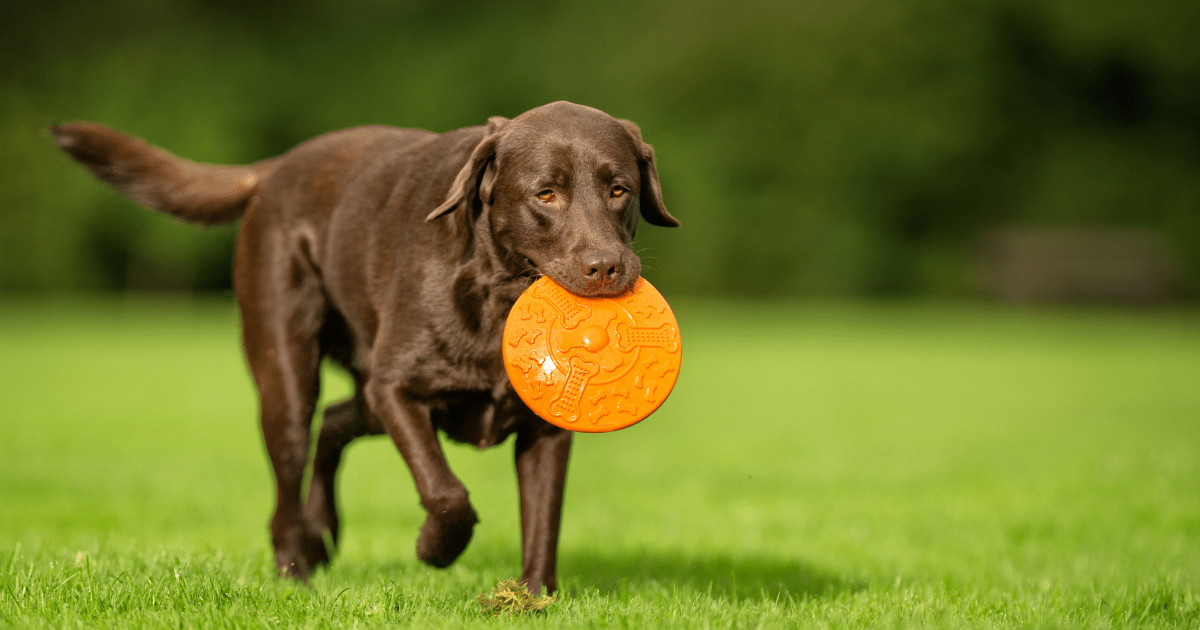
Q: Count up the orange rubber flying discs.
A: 1